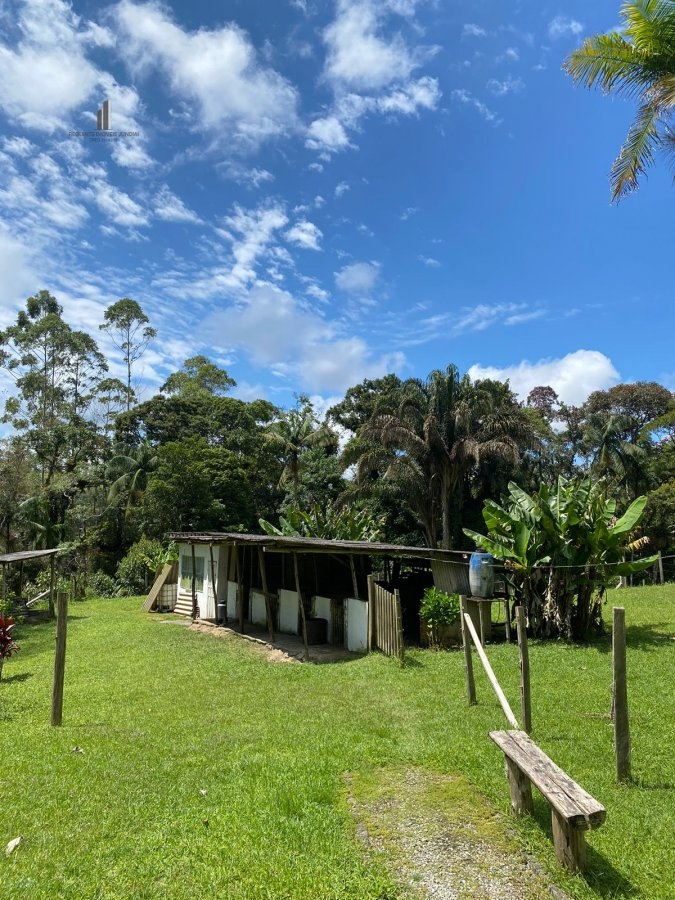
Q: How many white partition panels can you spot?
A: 5